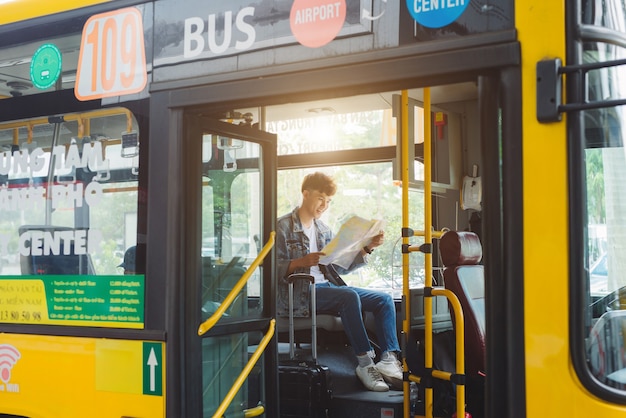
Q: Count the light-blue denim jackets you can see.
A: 1